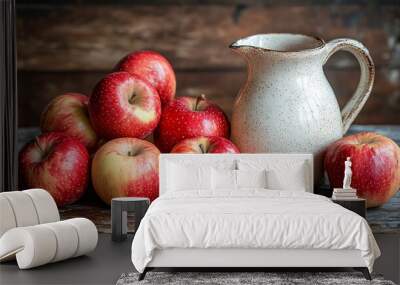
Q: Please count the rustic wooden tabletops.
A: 1